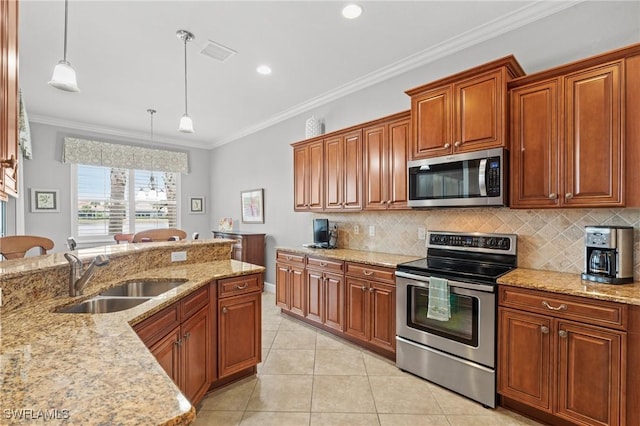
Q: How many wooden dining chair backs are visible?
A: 3